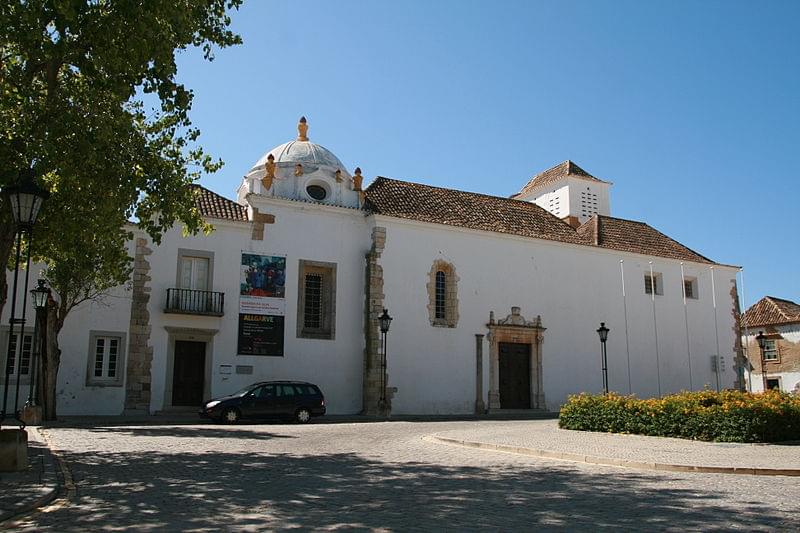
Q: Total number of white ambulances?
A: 0